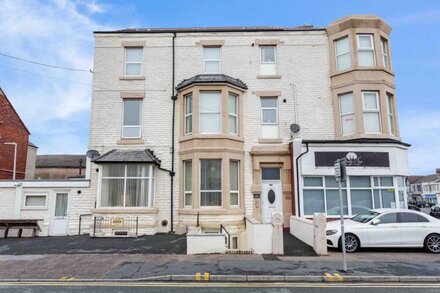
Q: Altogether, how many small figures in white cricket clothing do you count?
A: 0